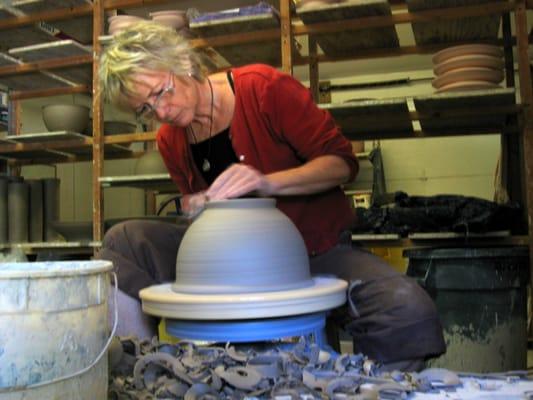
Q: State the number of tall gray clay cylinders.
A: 4